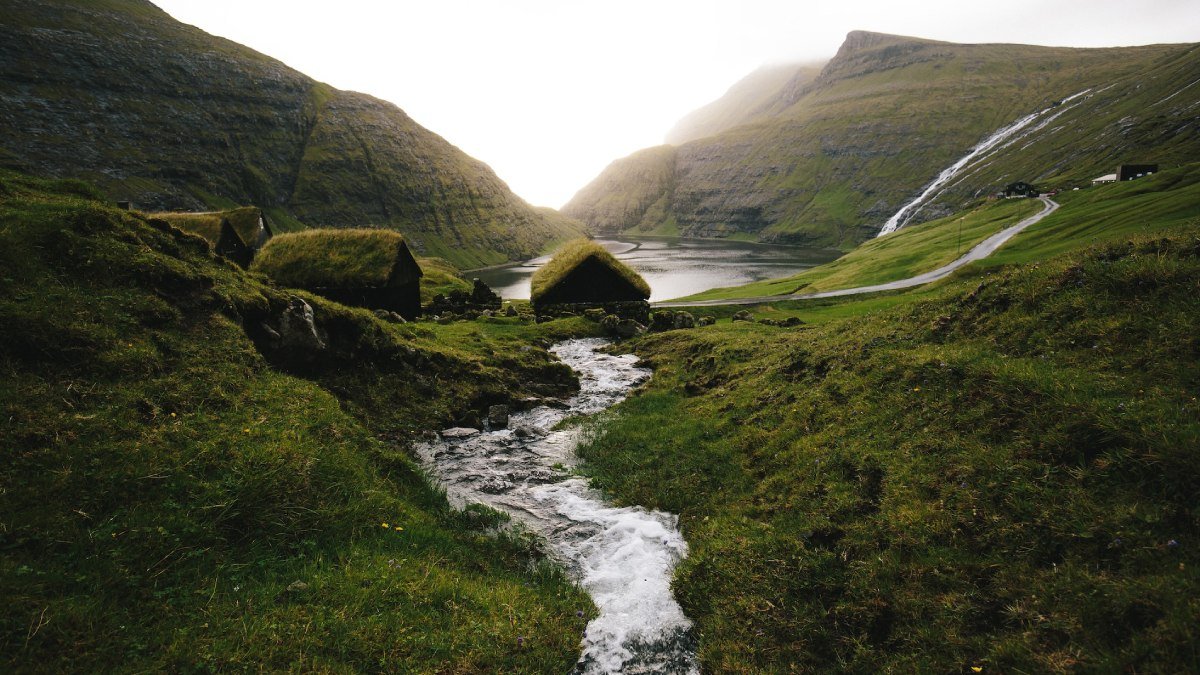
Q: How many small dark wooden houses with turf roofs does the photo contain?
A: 4